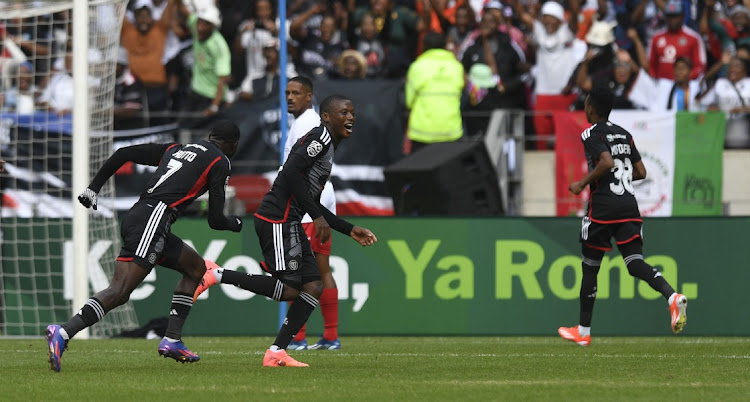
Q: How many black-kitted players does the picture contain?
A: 3